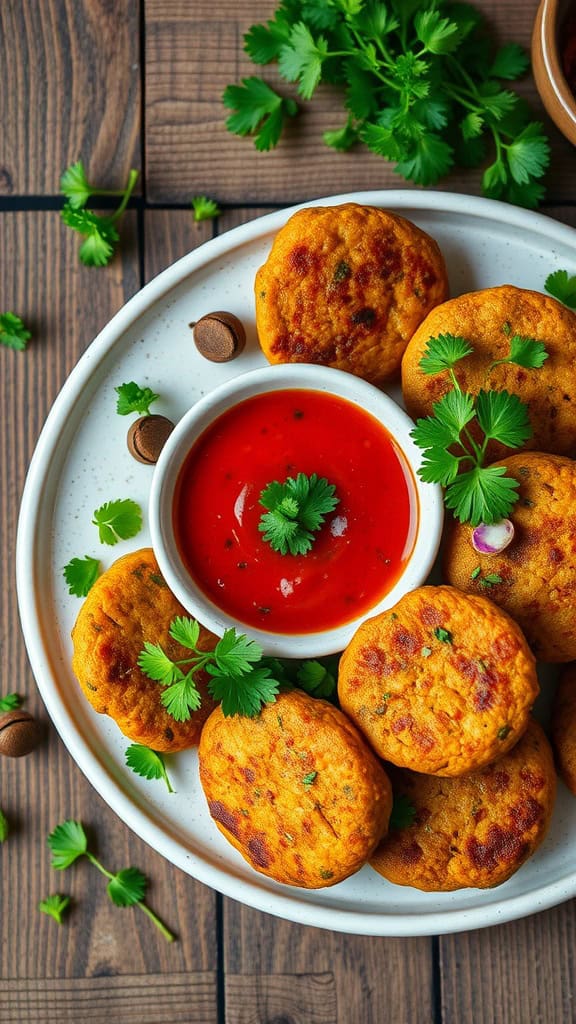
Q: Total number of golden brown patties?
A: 8